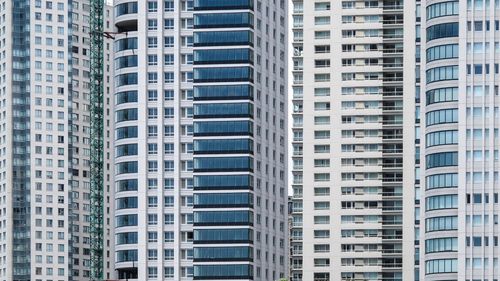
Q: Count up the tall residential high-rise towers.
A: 4